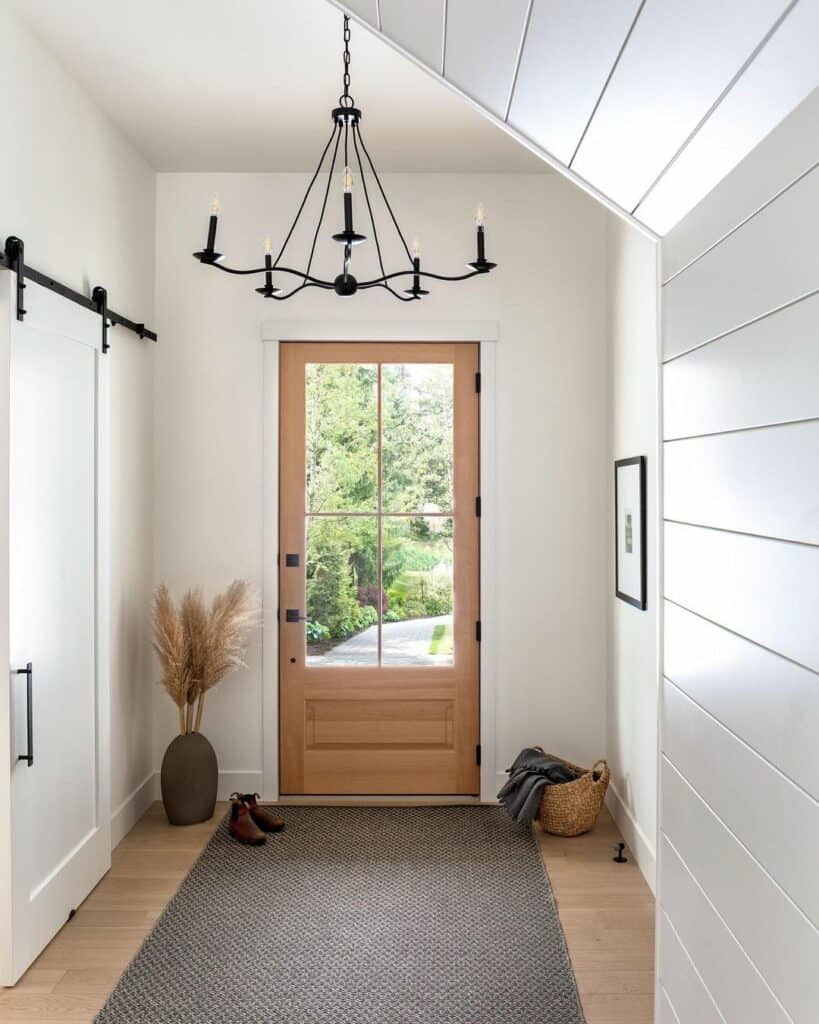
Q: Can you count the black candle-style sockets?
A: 5